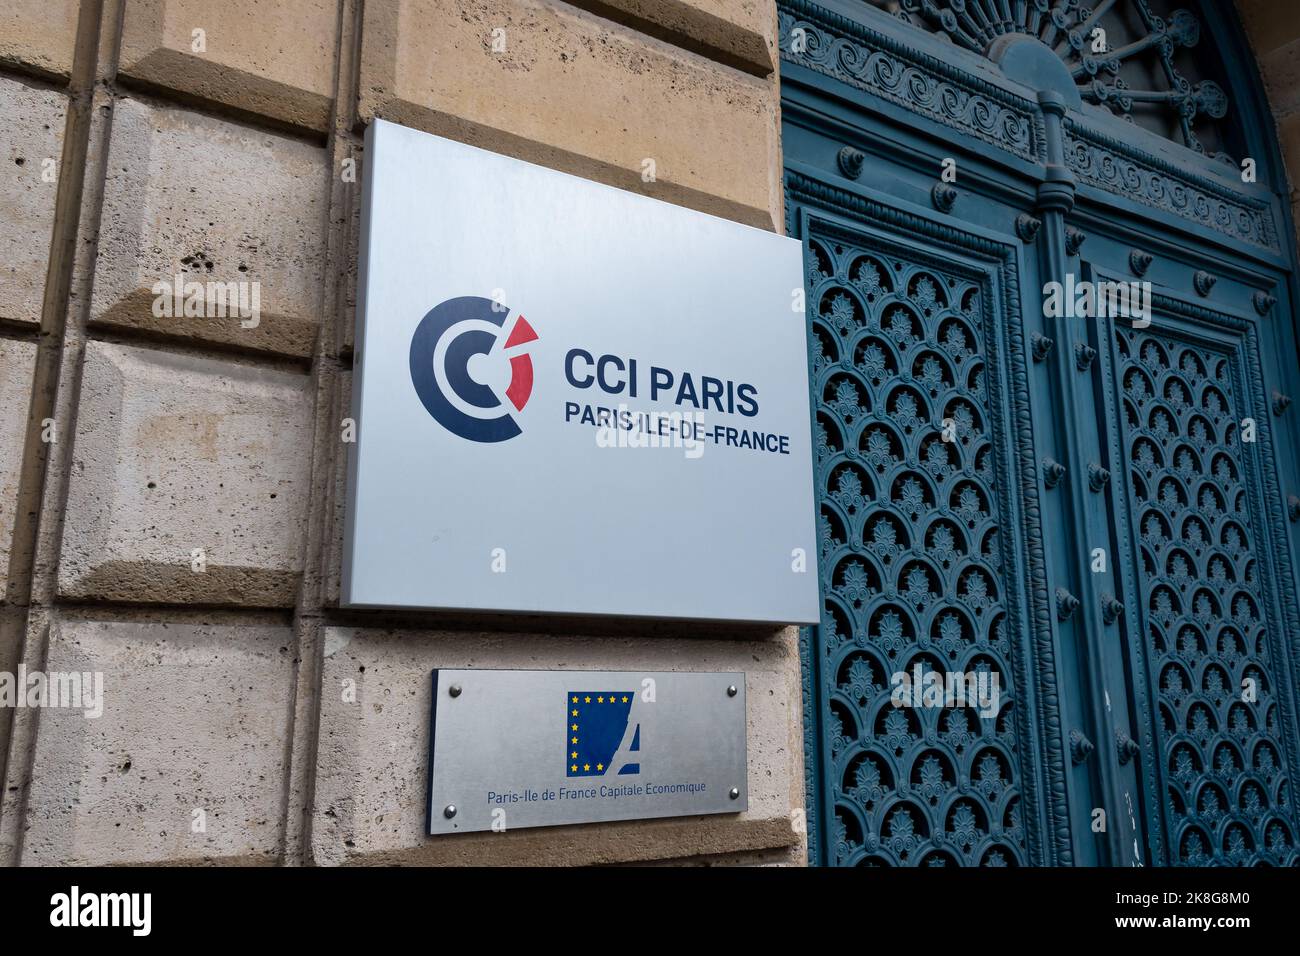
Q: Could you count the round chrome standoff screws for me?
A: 4